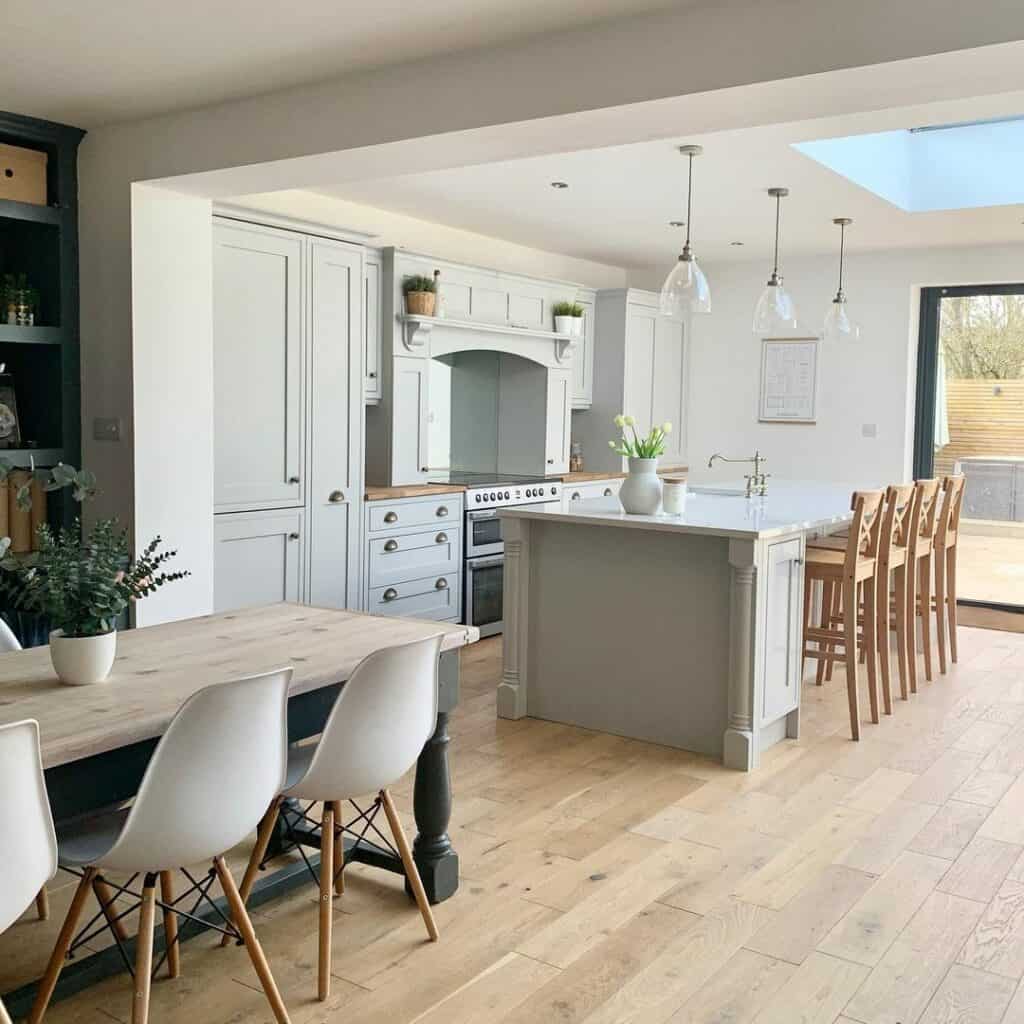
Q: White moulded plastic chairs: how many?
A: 4